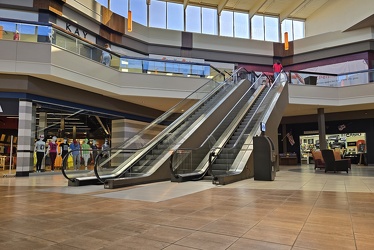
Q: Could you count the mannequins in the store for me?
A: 7